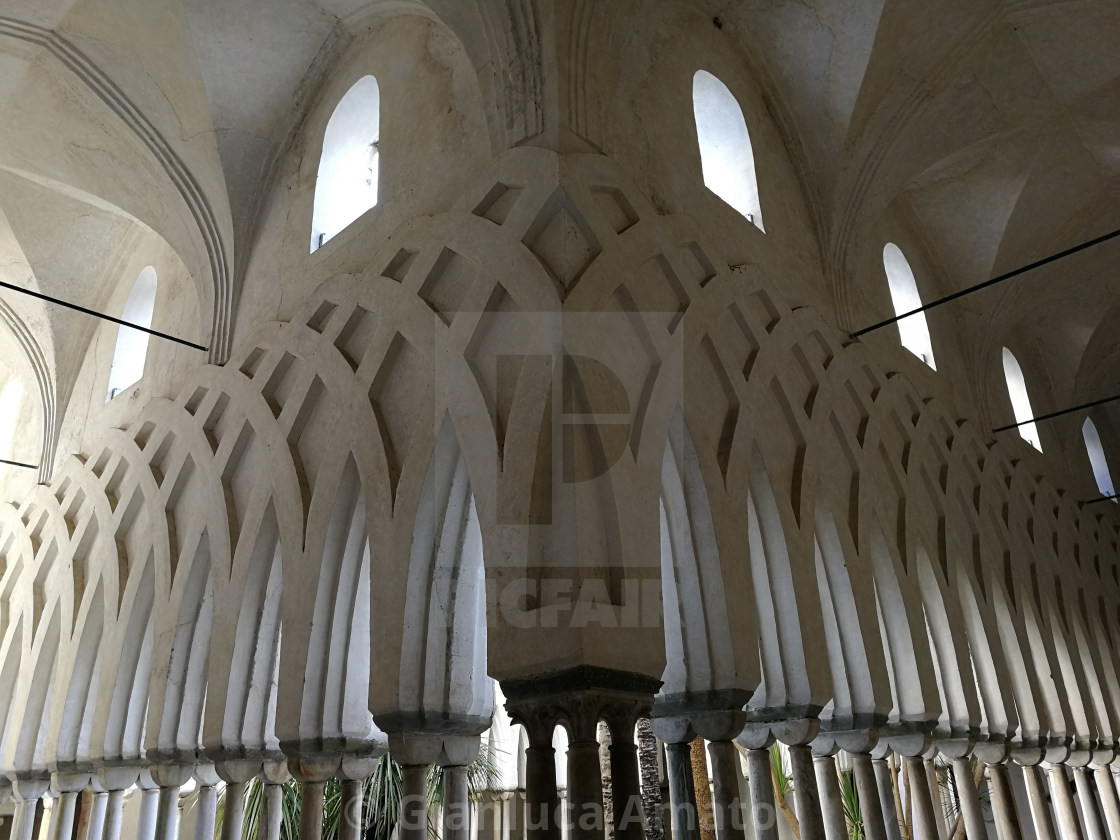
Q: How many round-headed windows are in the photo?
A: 7